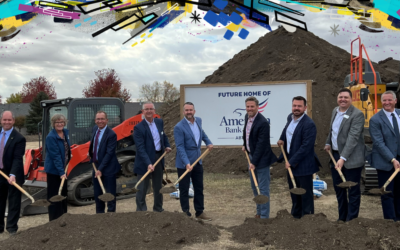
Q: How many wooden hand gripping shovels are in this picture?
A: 9